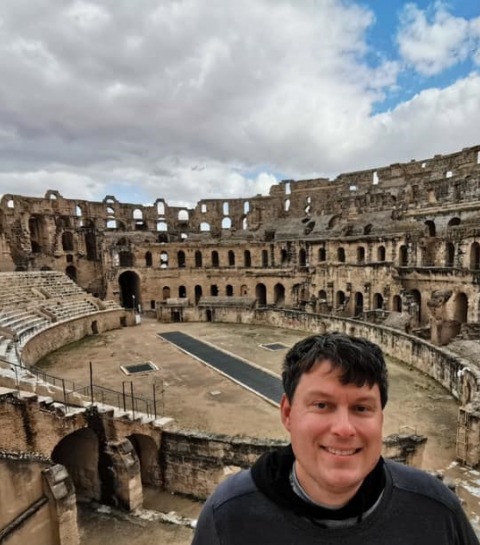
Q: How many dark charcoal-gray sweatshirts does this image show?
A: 1